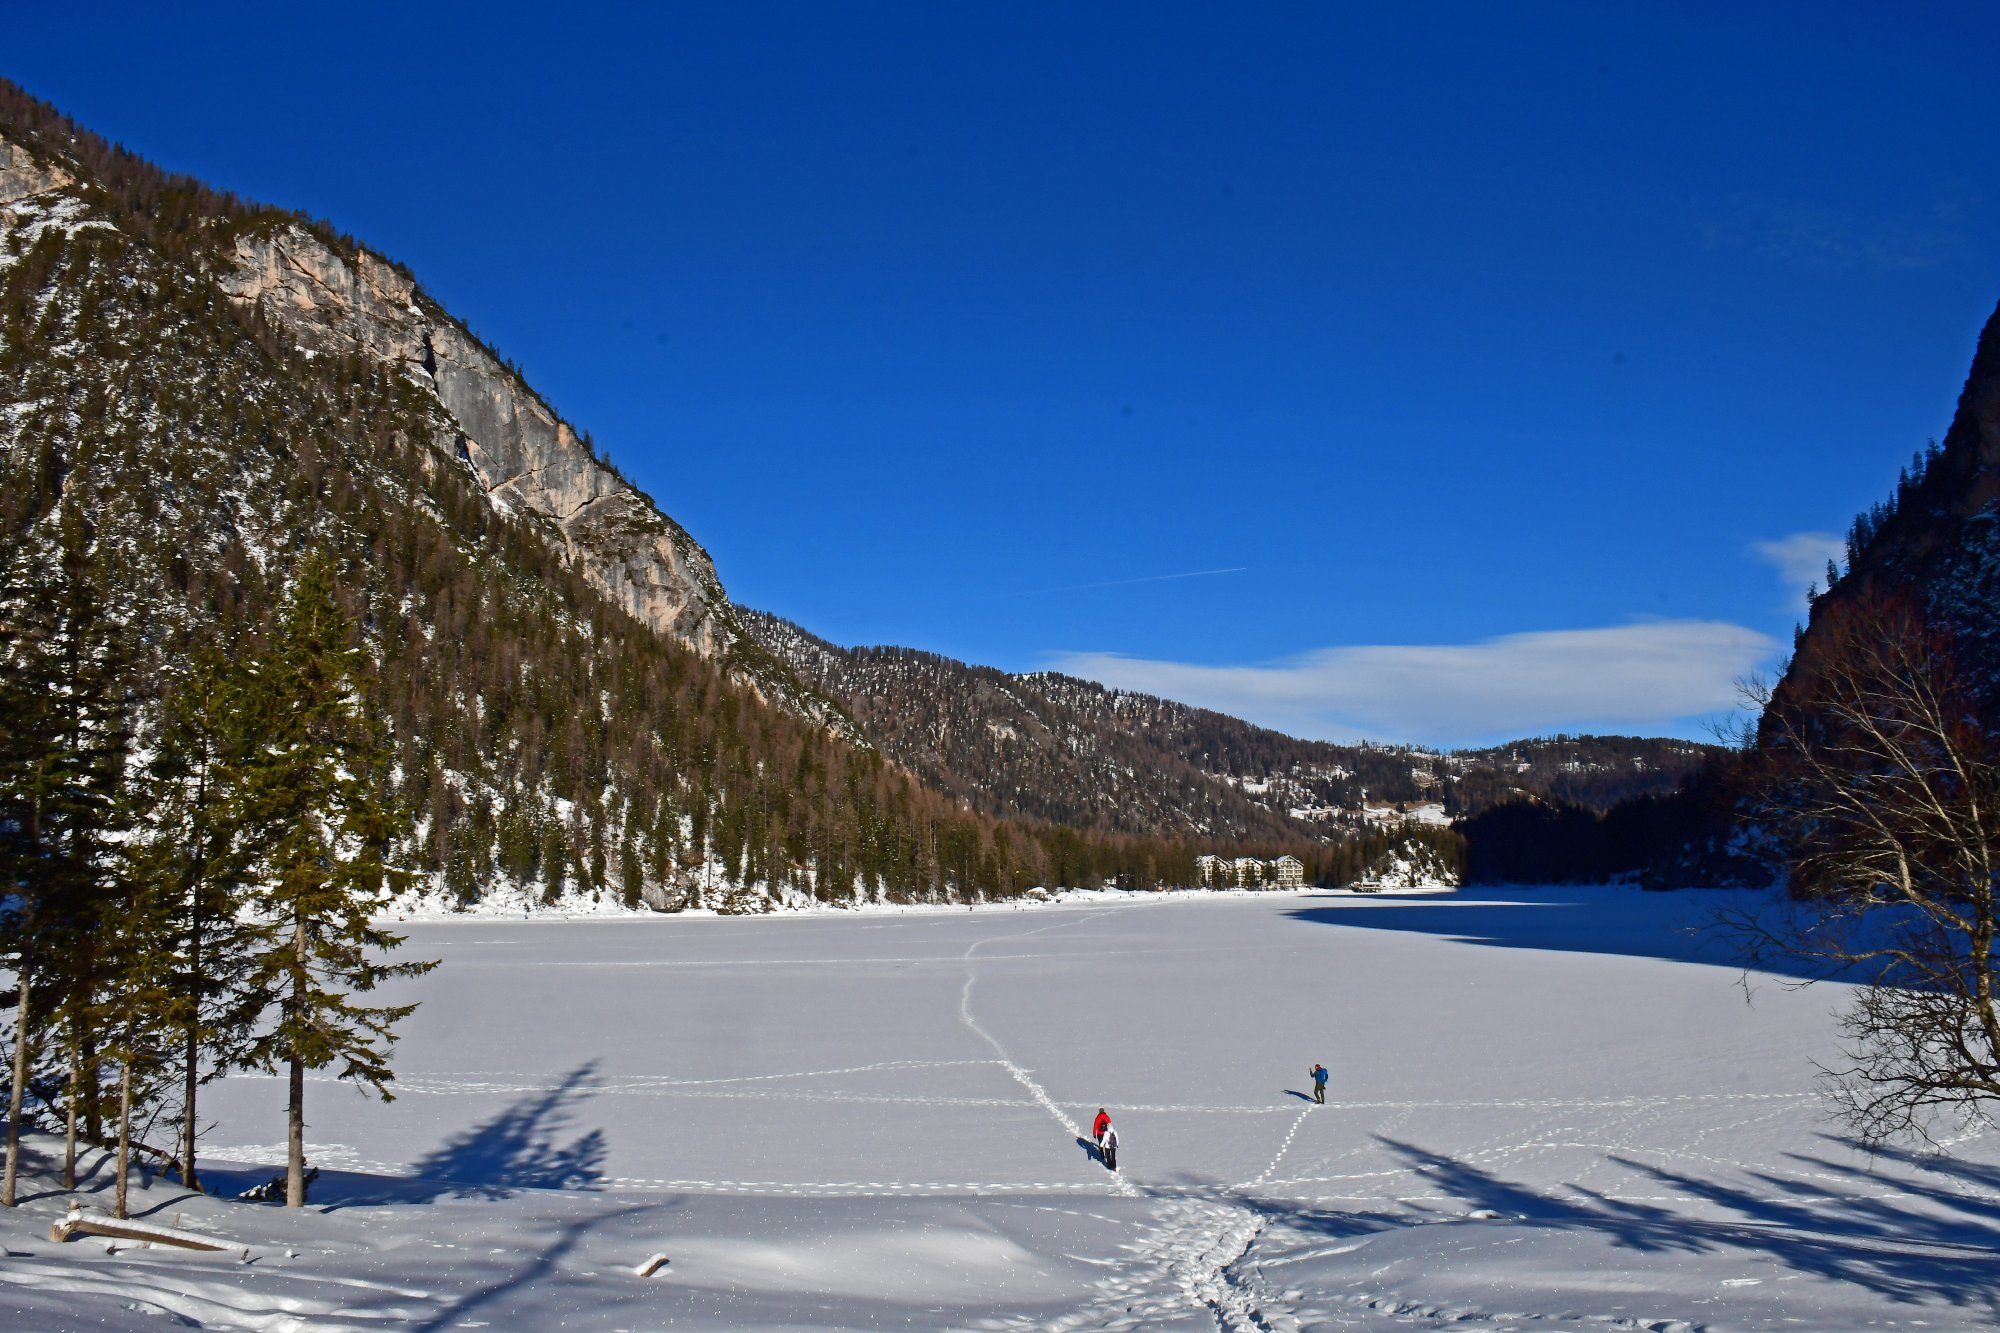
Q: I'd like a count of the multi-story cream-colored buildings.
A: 3